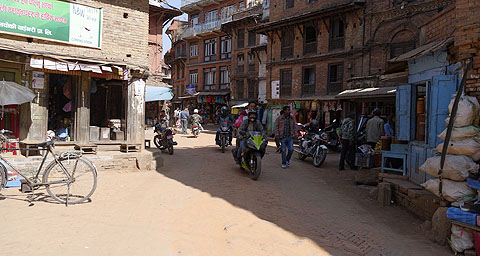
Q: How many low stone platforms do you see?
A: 2